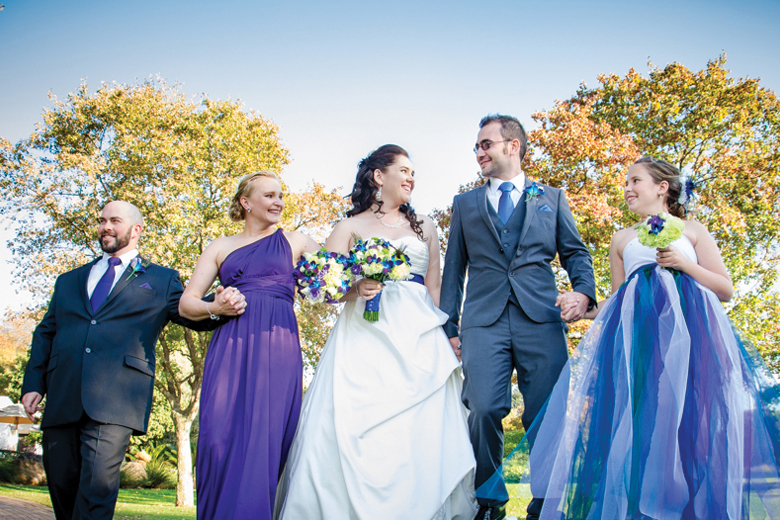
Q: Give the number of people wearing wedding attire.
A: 5